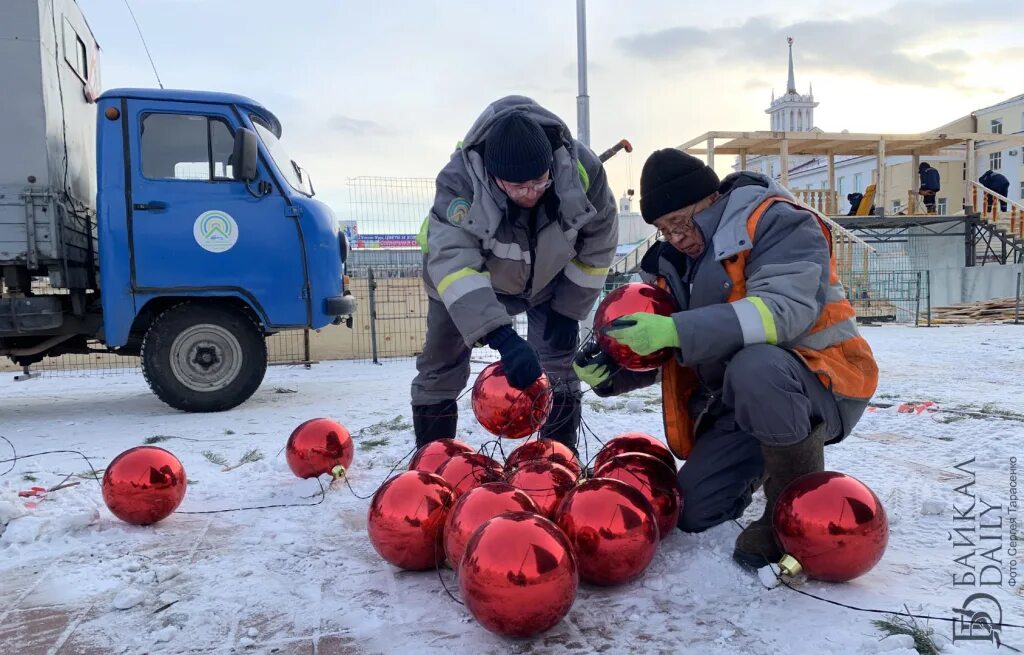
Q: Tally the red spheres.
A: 15